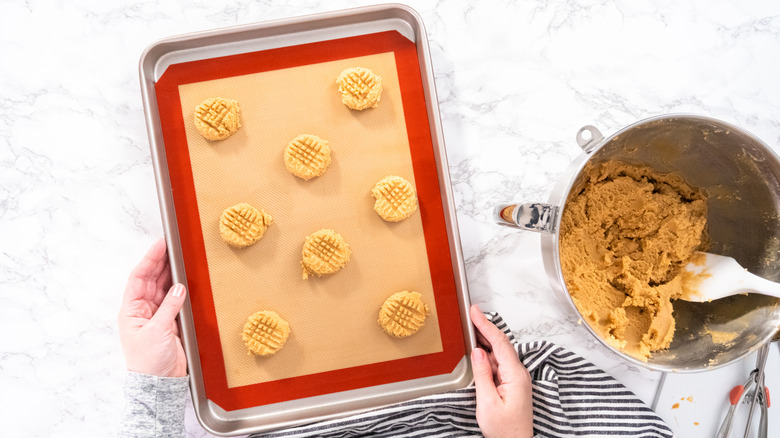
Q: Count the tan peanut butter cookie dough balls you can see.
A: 8